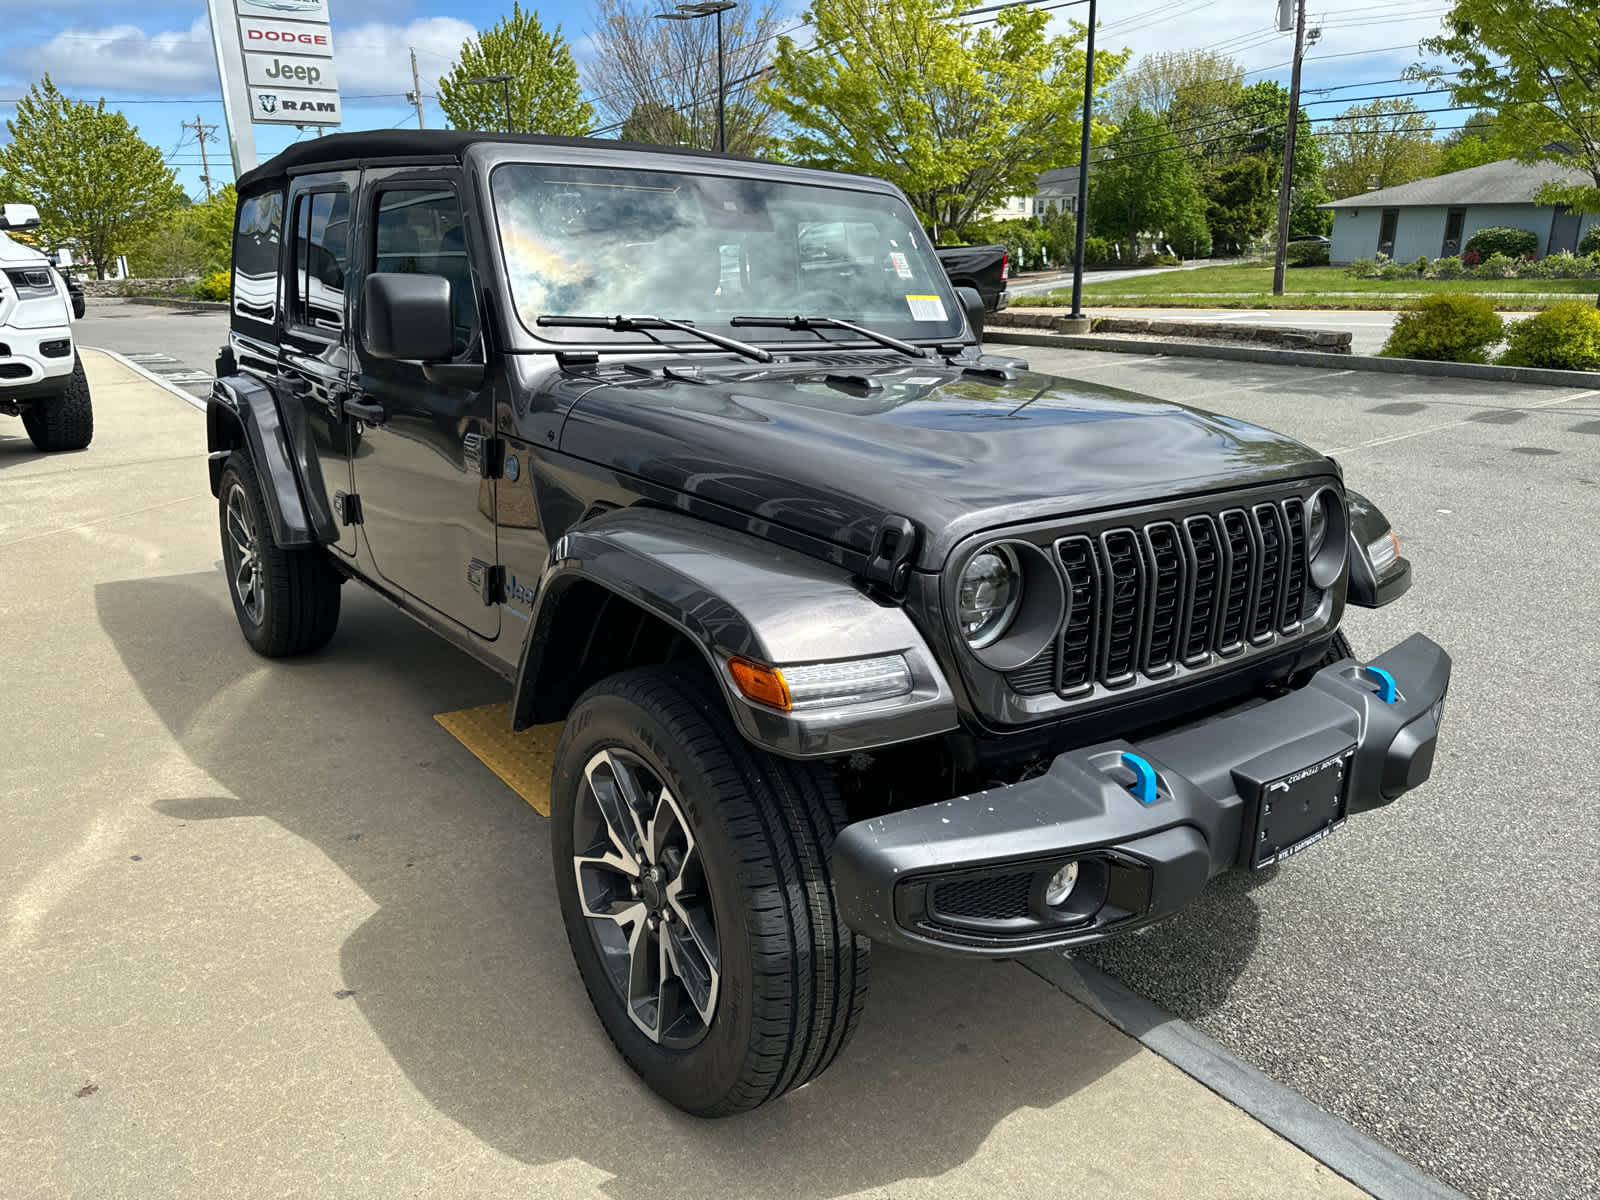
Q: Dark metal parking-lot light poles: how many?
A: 3